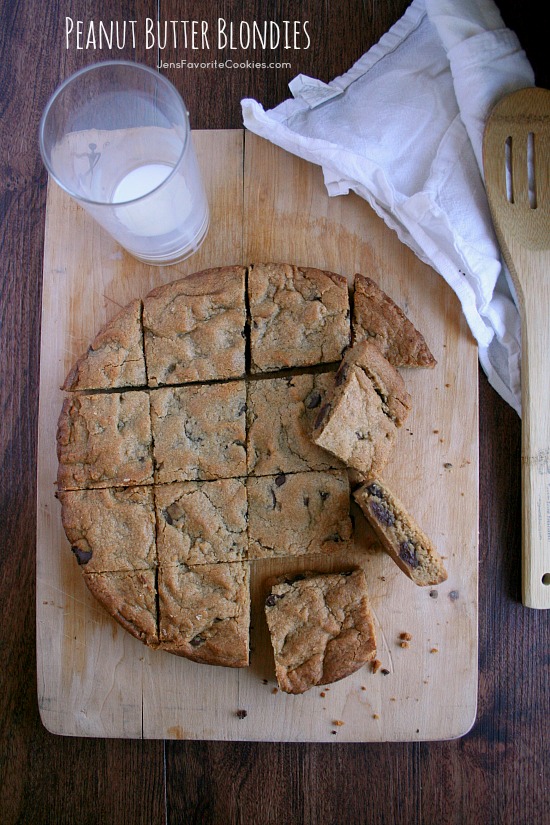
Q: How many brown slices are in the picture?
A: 15